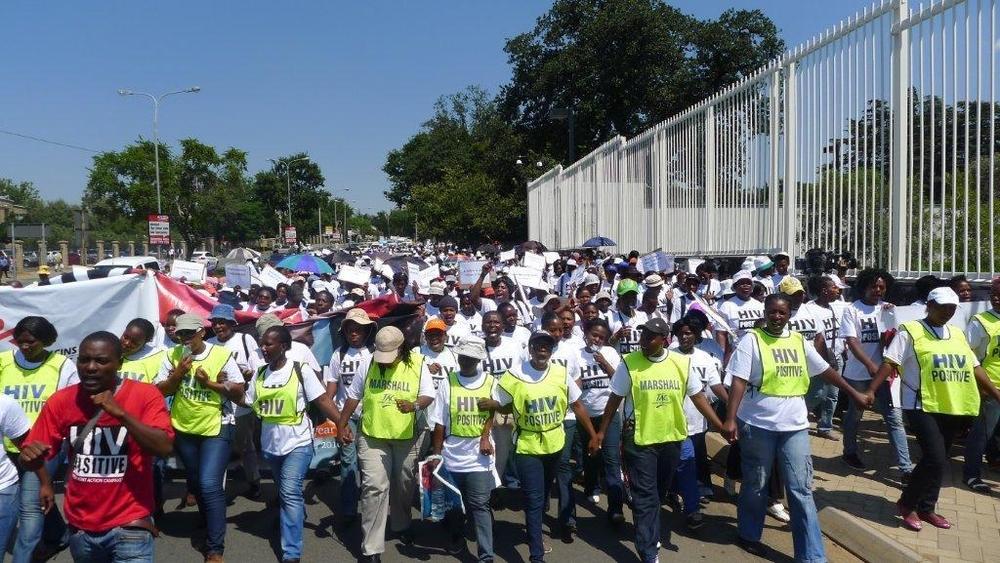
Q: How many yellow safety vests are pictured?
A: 11